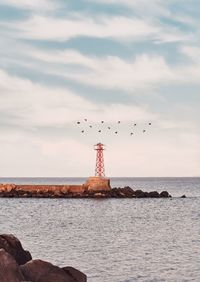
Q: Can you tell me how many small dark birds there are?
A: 13